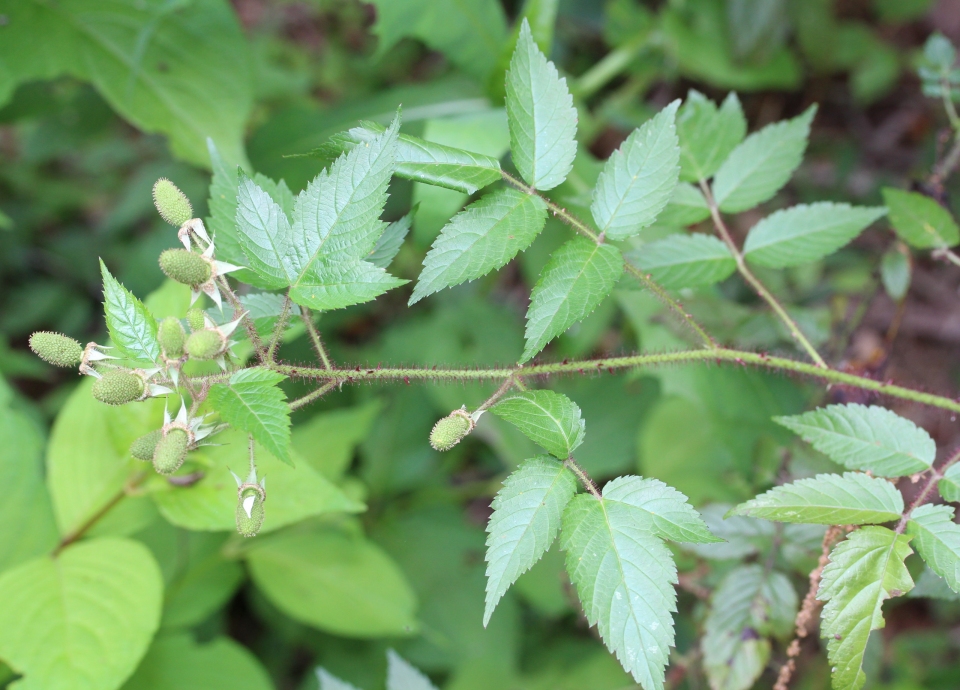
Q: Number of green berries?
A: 11